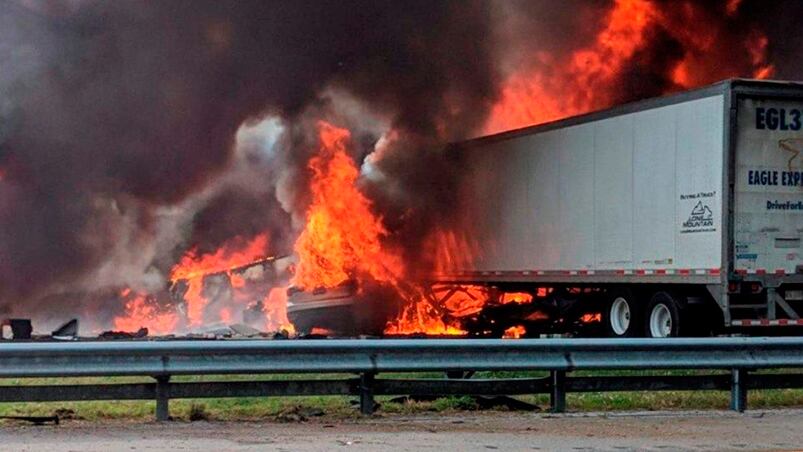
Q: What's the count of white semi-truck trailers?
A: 1